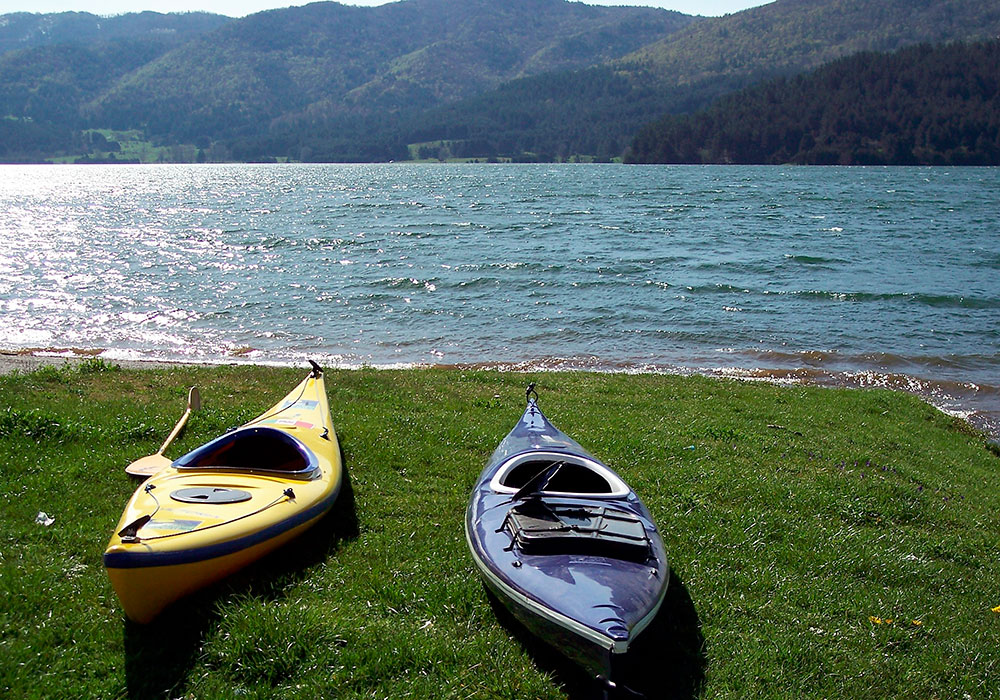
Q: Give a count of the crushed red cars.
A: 0